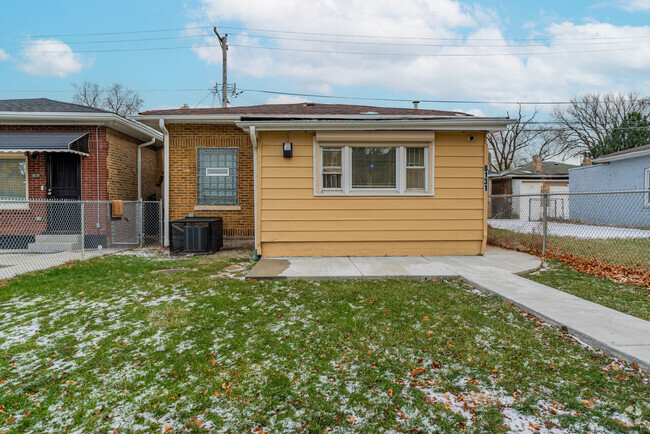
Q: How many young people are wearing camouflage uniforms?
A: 0